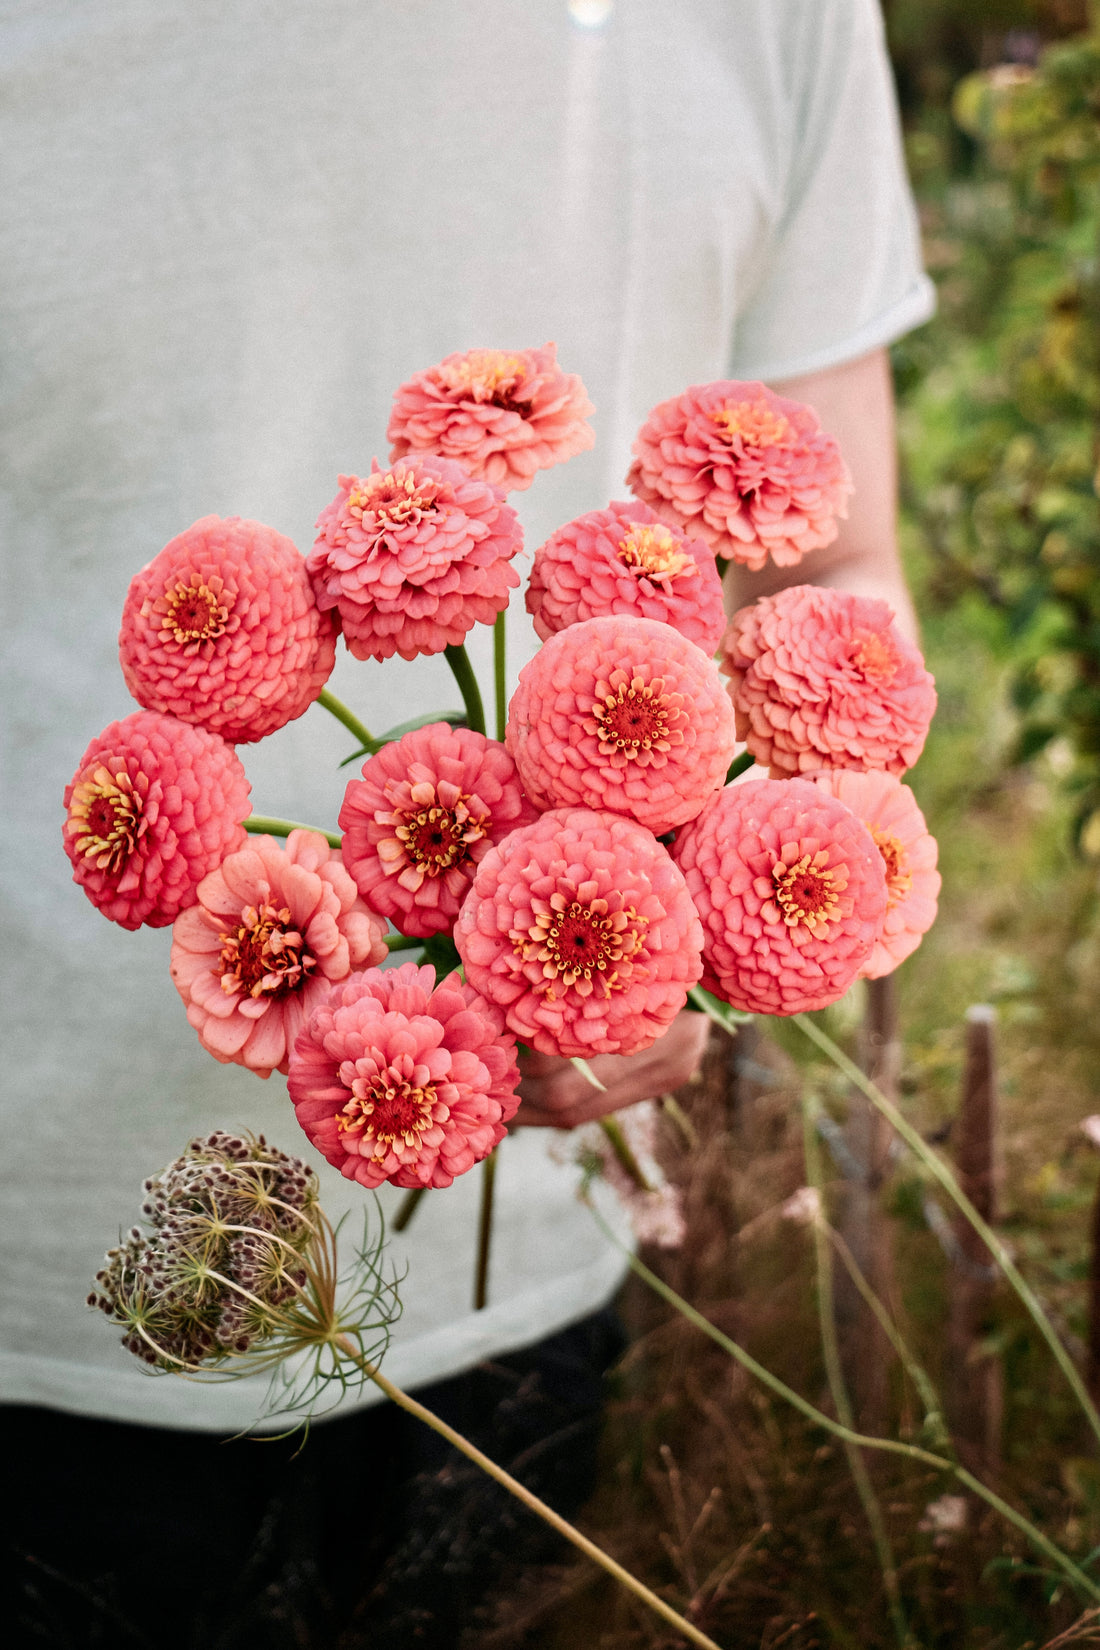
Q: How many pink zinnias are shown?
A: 14